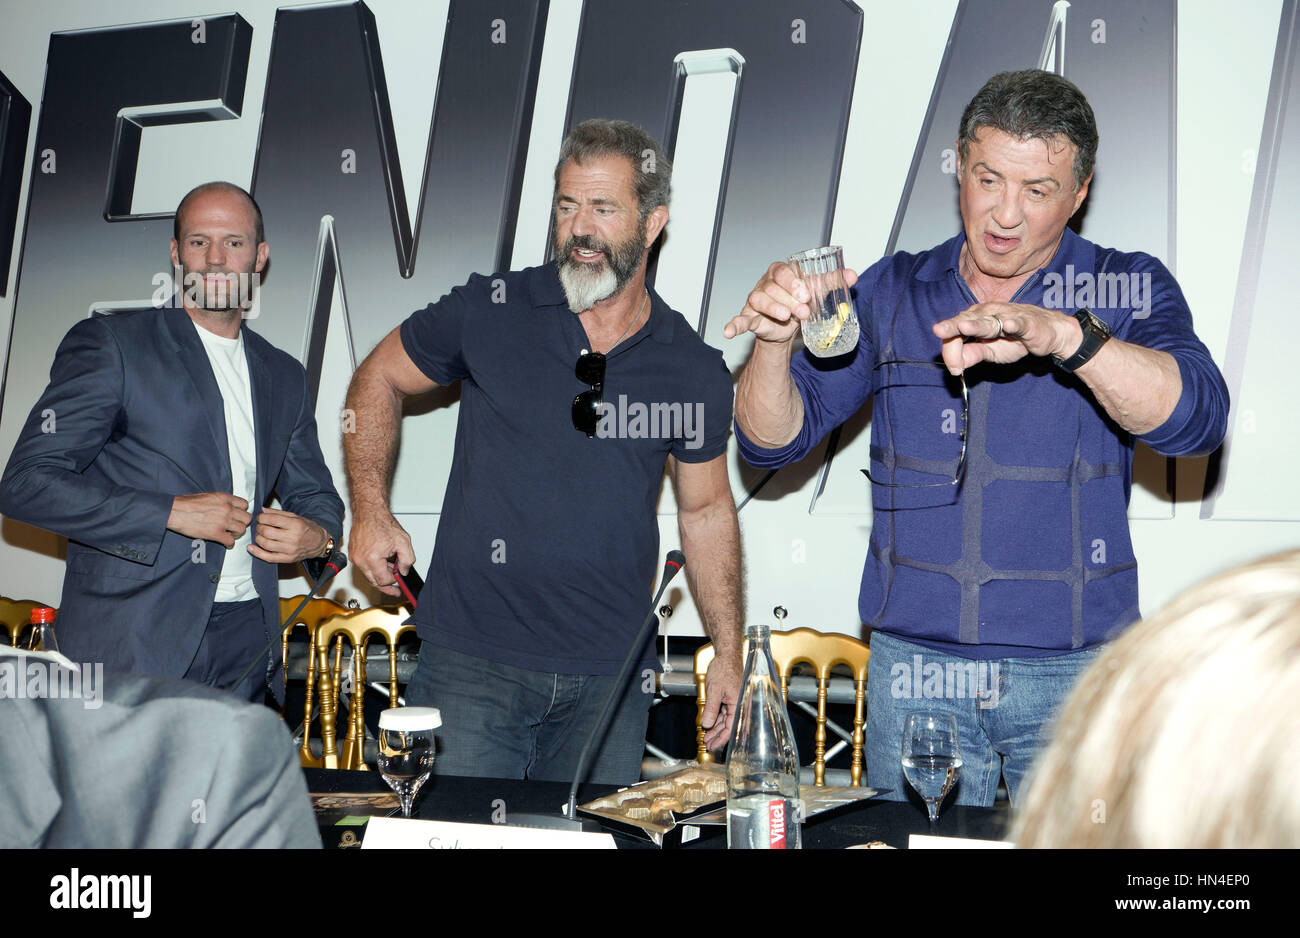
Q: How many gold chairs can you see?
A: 4